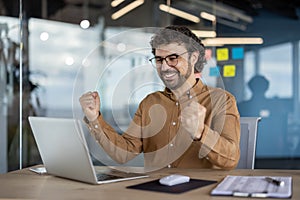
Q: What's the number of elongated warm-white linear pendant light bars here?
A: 6